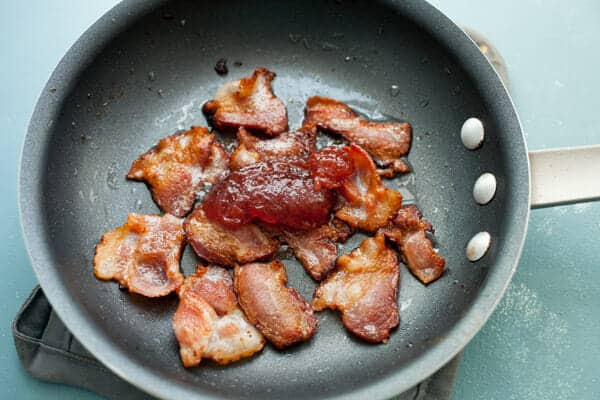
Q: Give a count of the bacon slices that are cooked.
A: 12